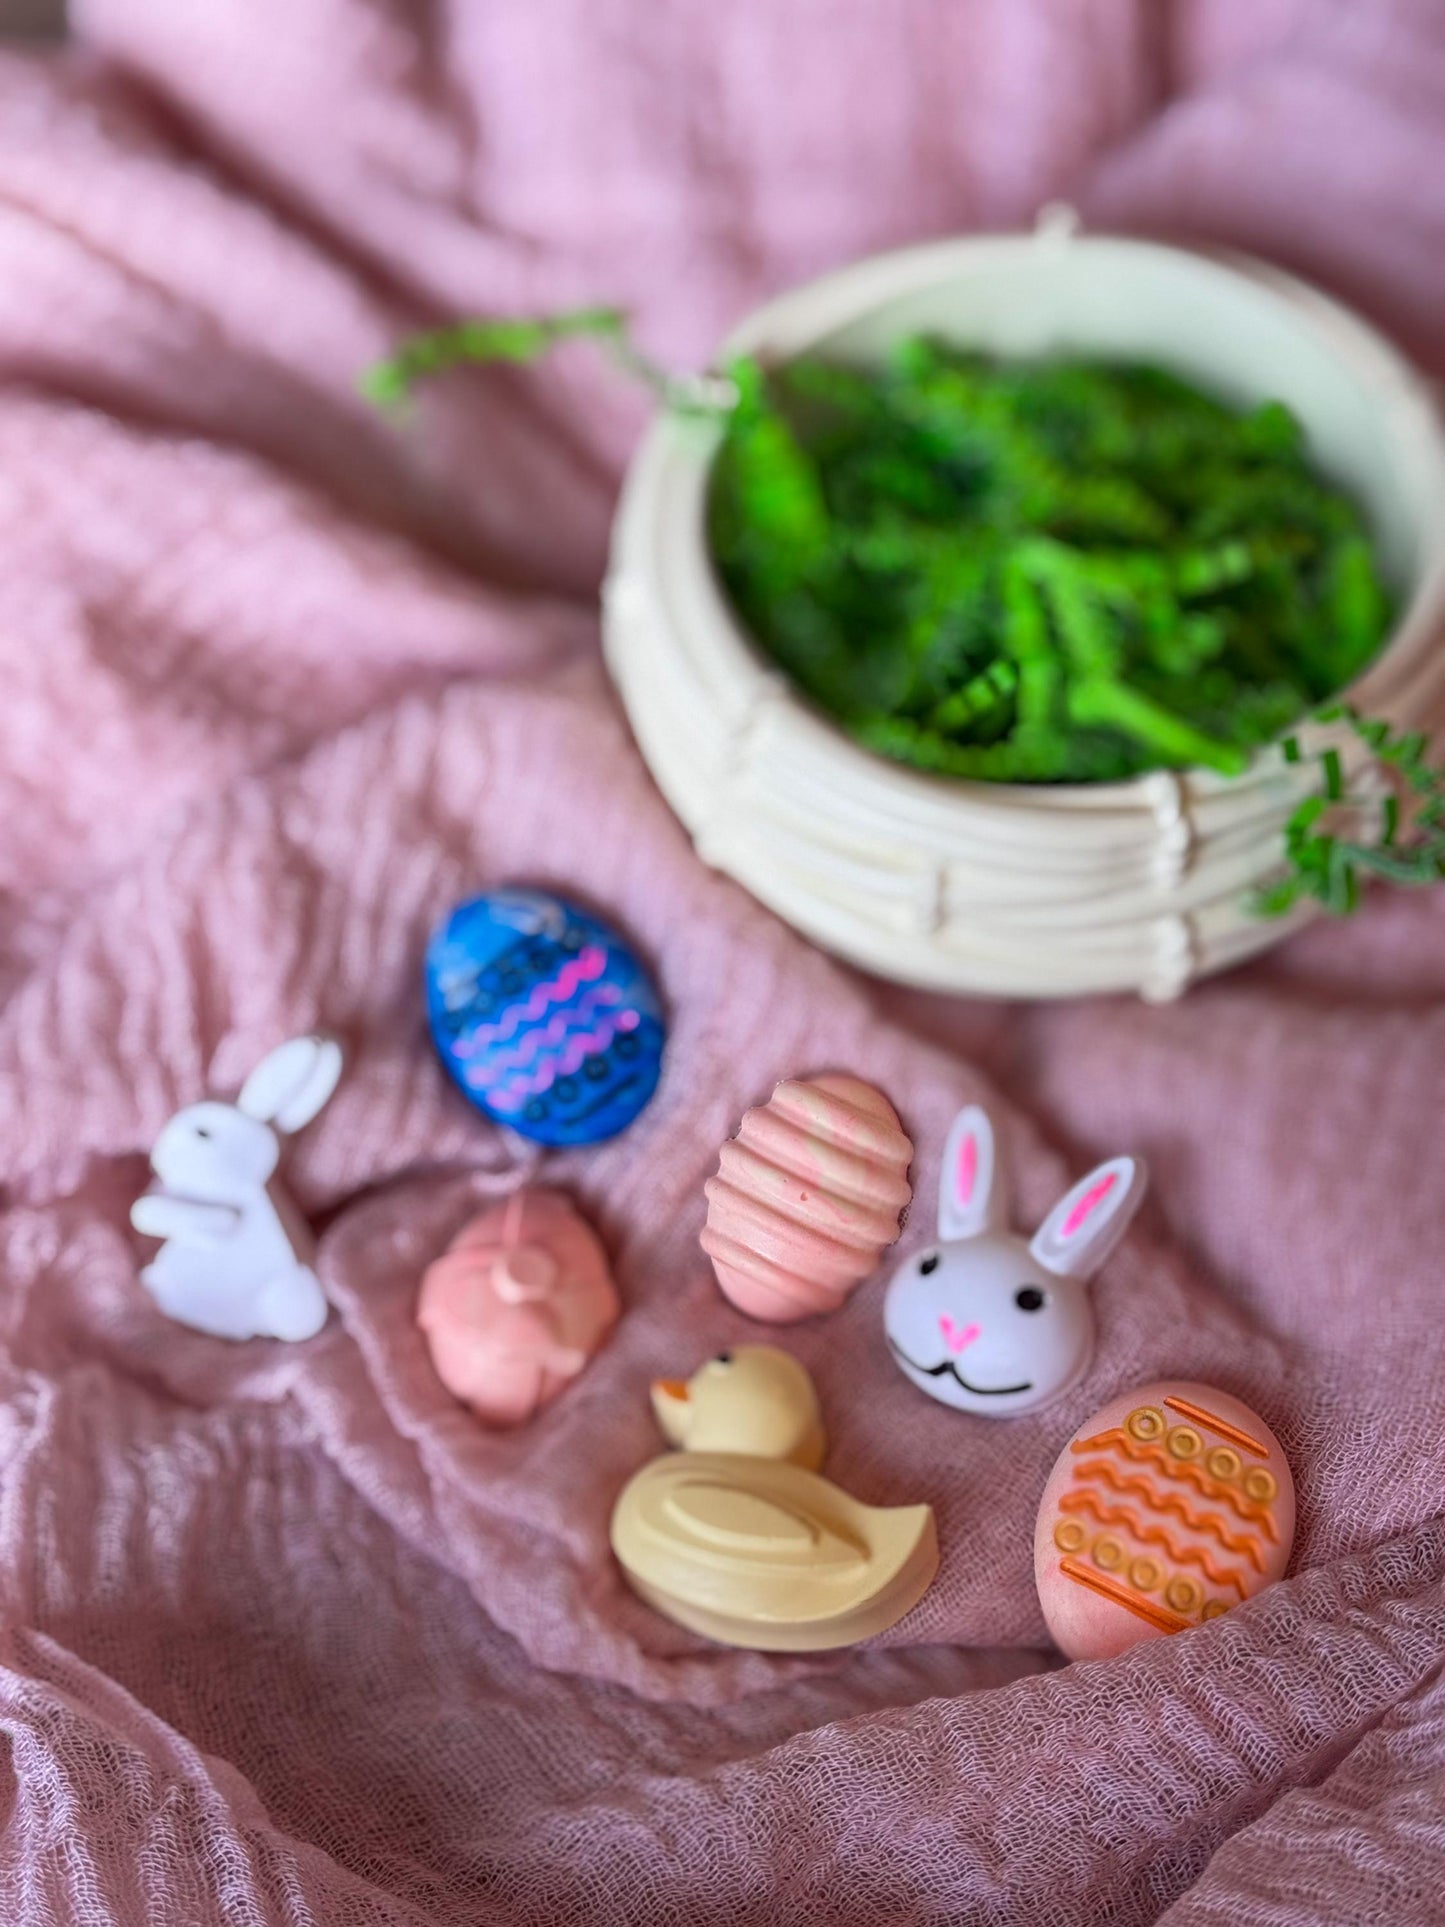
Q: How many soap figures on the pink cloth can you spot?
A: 7